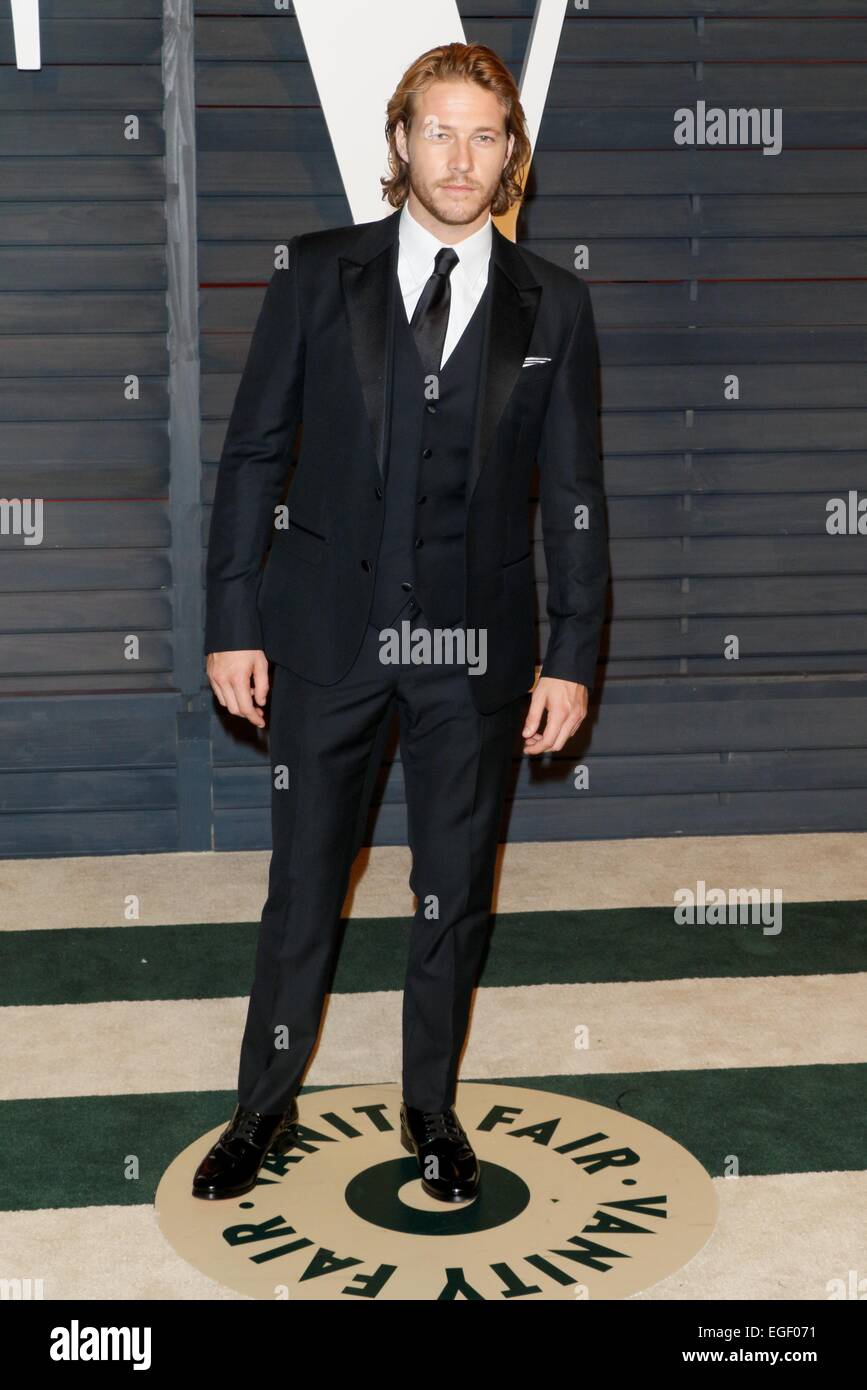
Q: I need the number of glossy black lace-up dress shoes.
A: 2